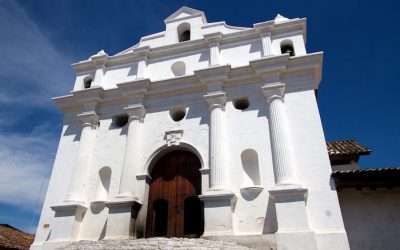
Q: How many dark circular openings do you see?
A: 3